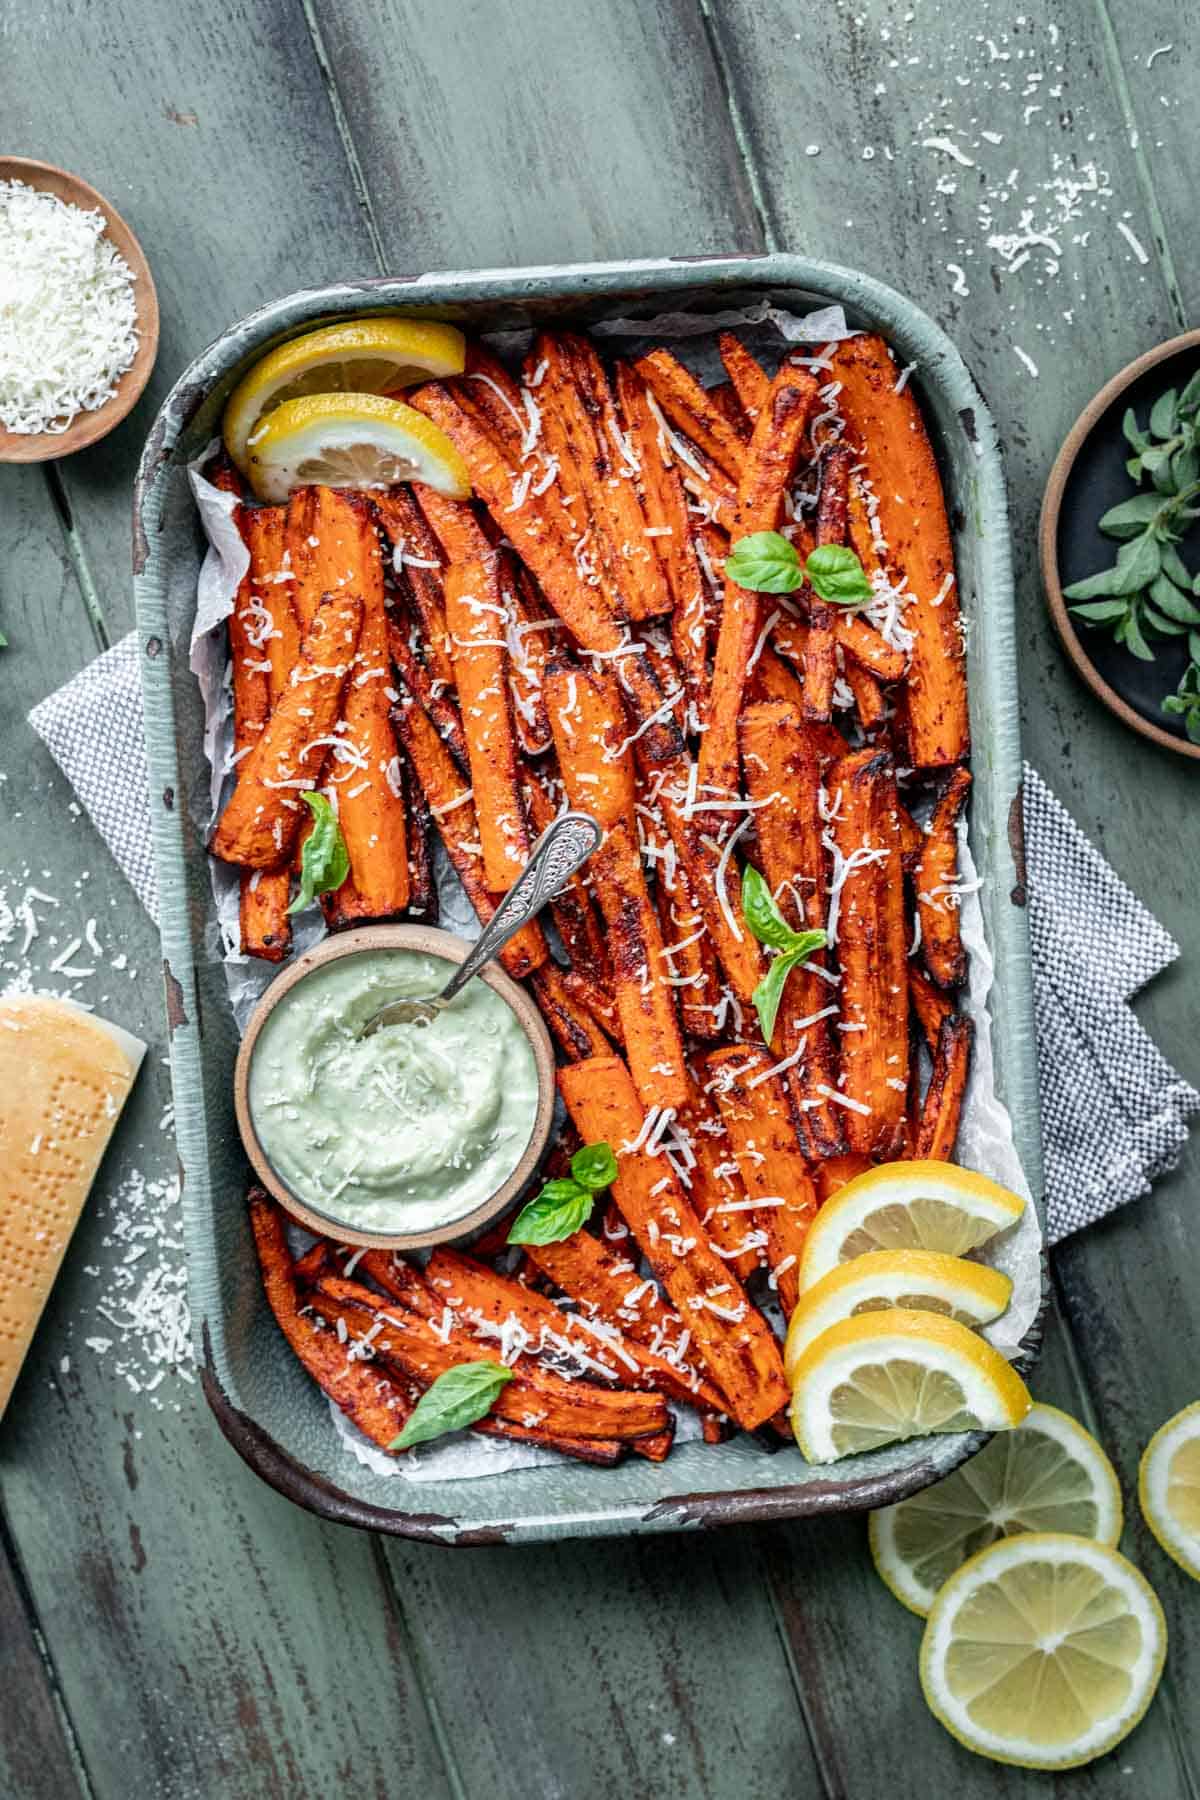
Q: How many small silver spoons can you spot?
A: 1